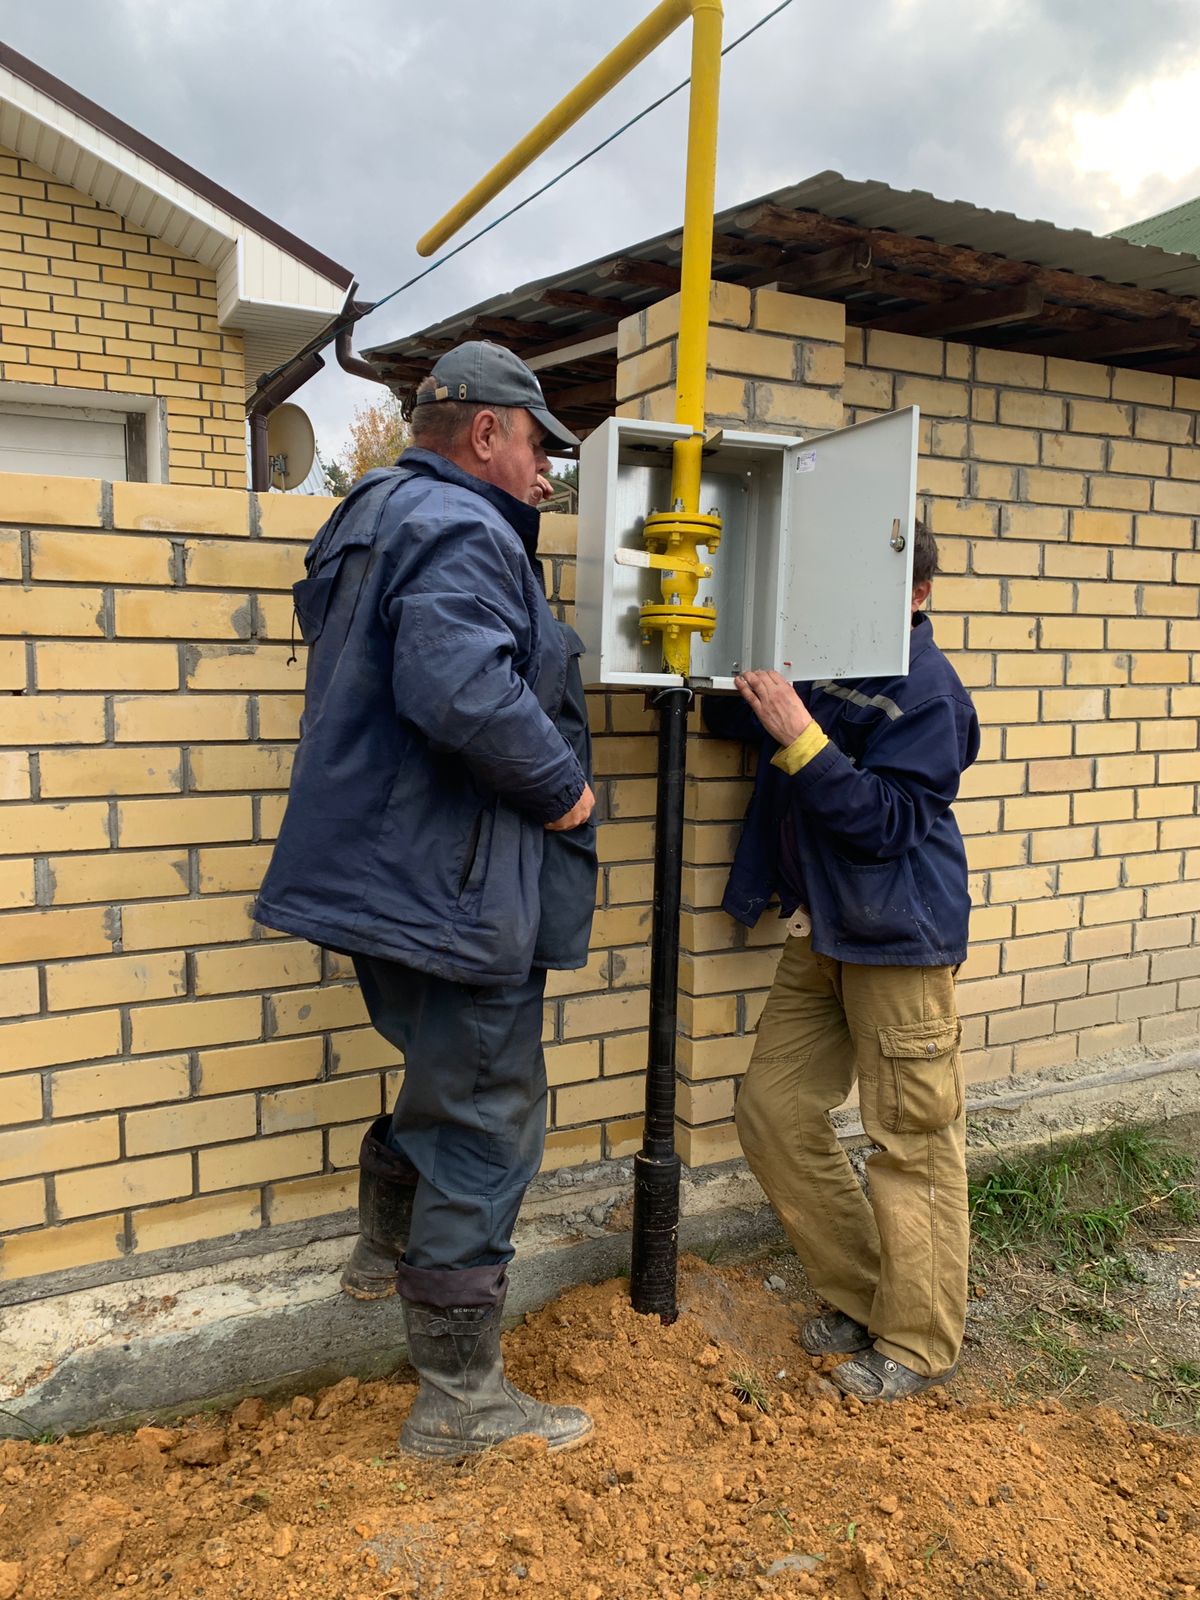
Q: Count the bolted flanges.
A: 2